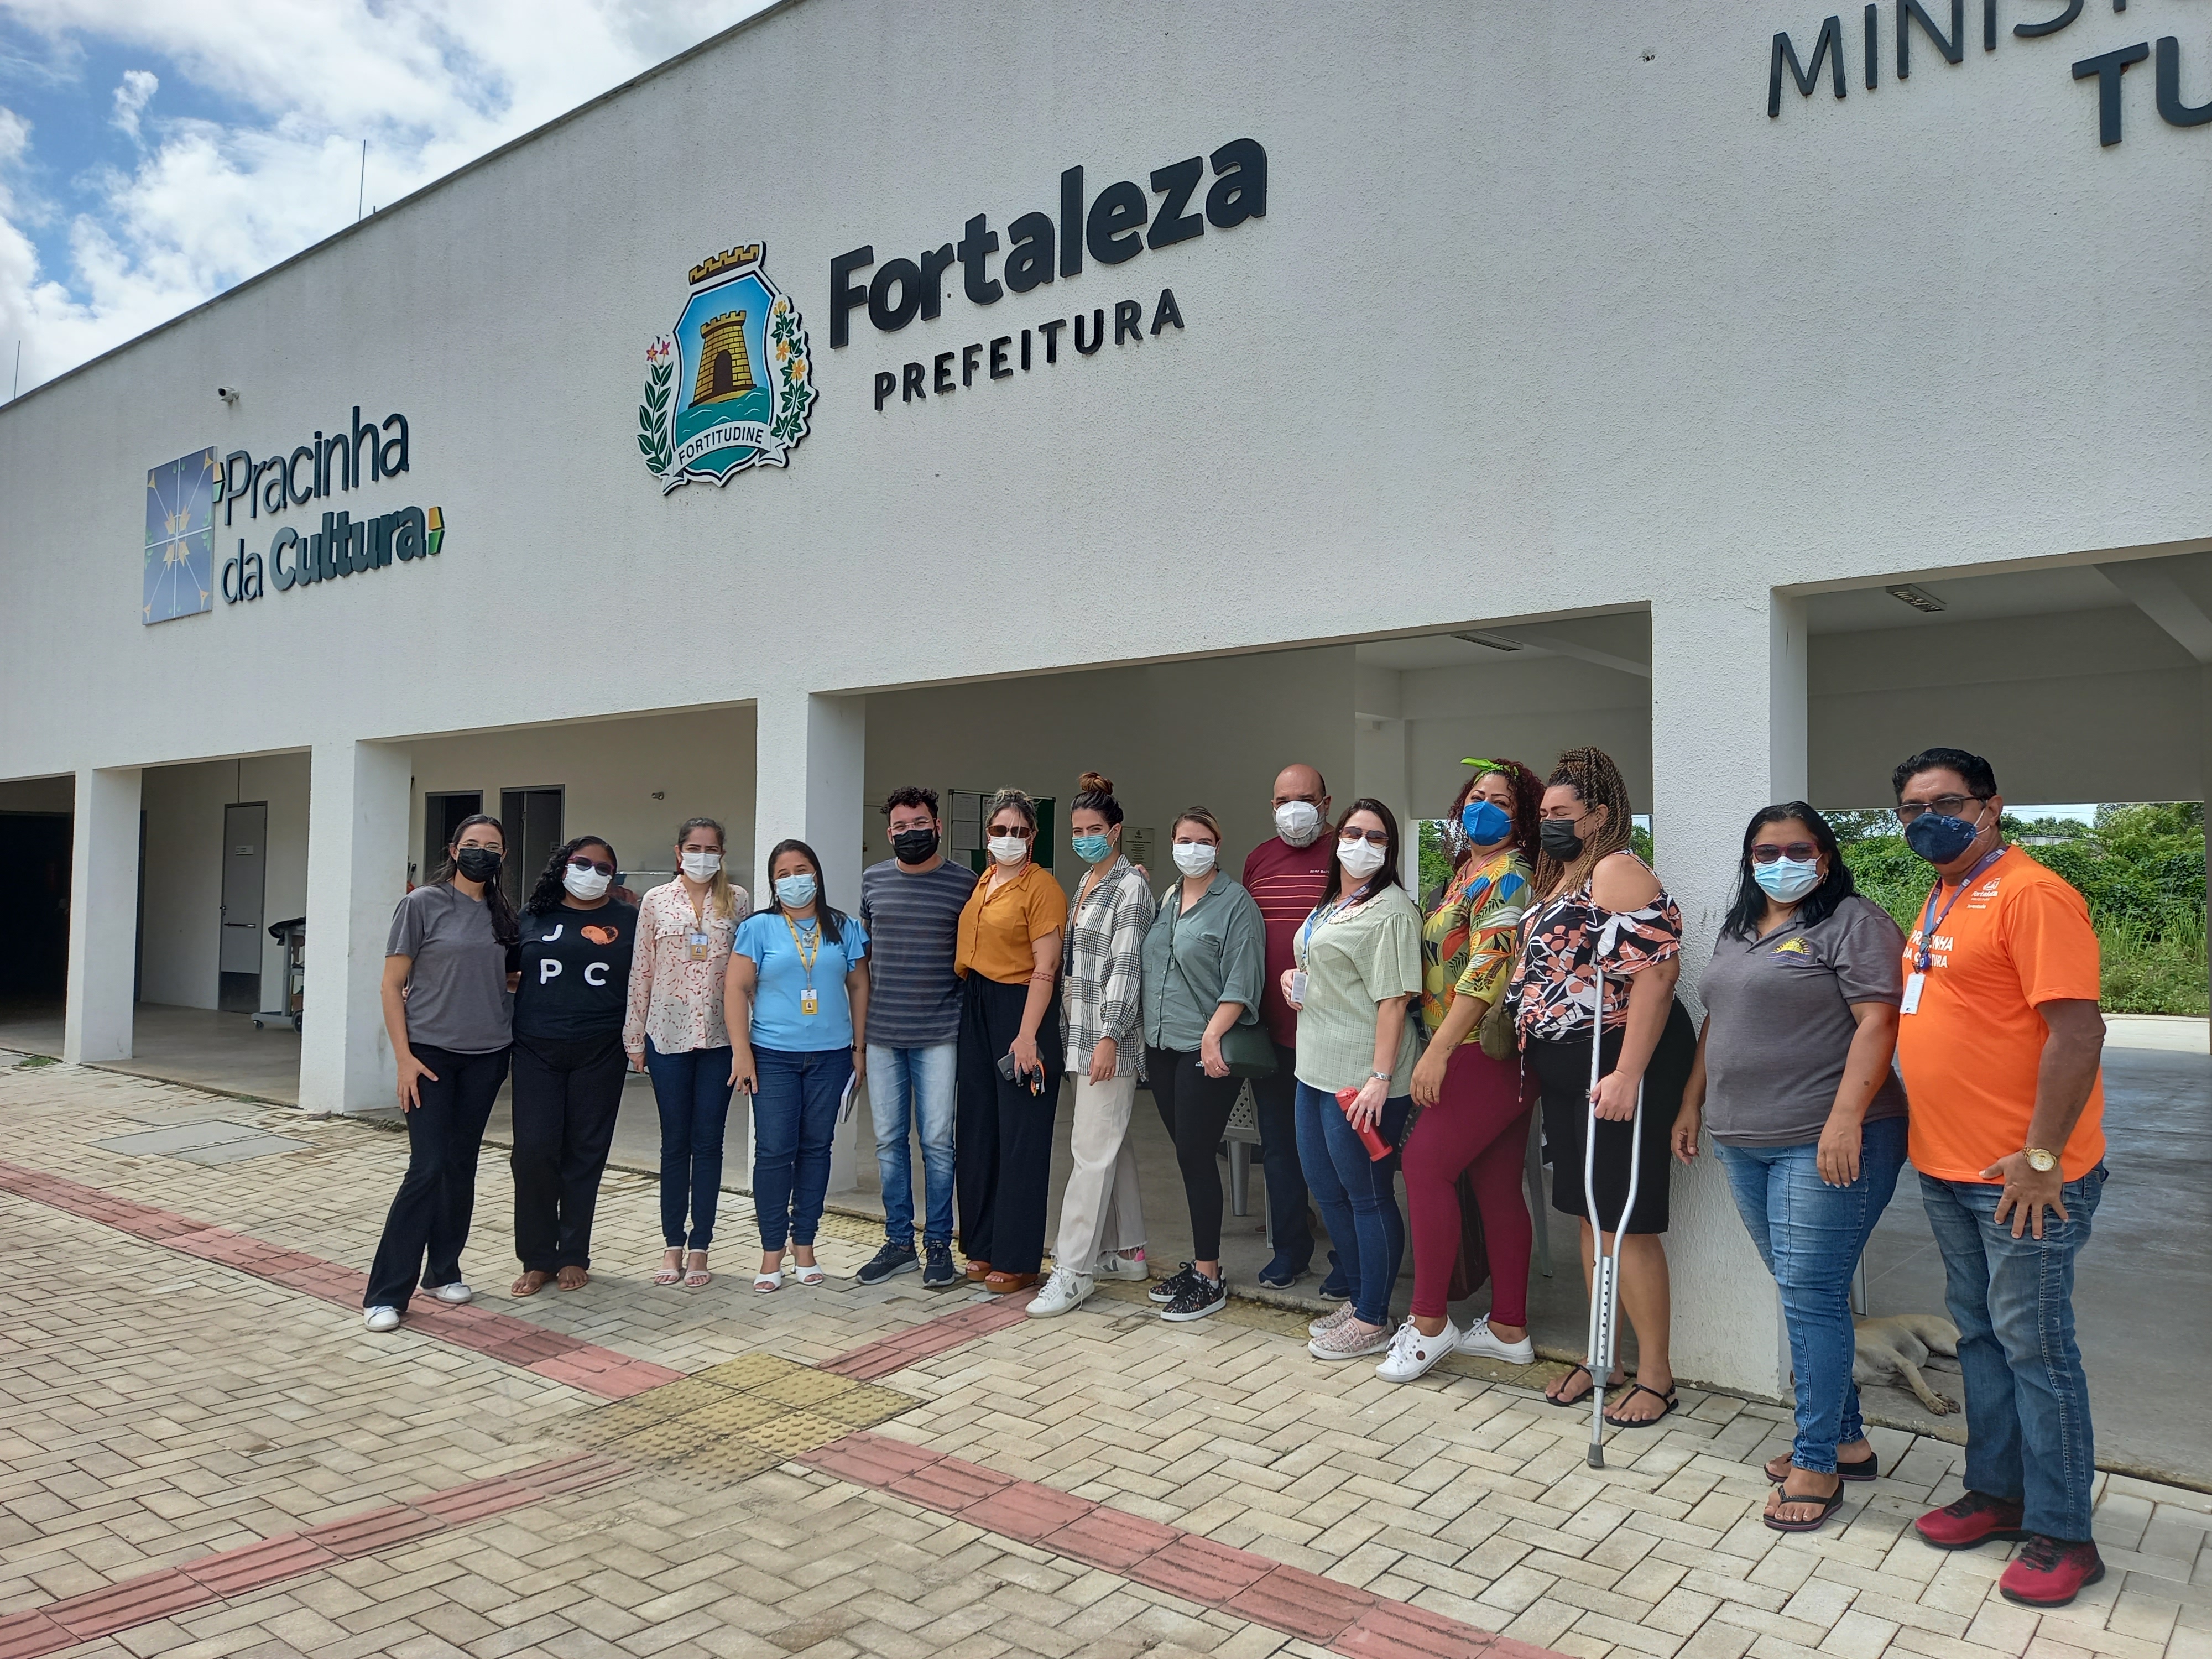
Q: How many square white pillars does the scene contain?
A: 4